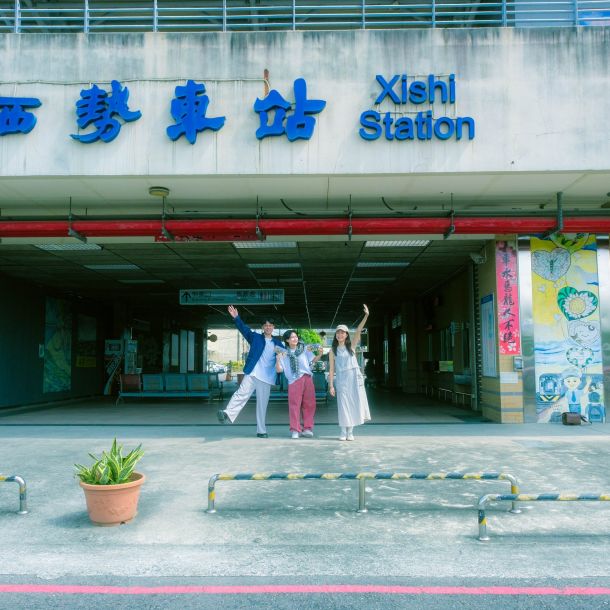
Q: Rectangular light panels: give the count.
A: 9